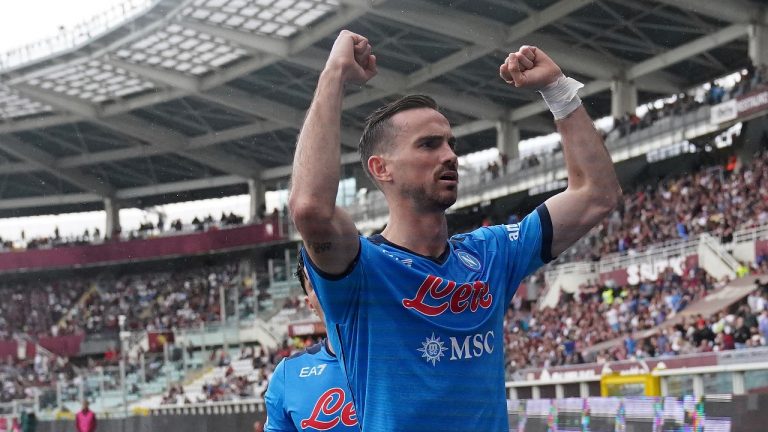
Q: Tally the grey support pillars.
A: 5